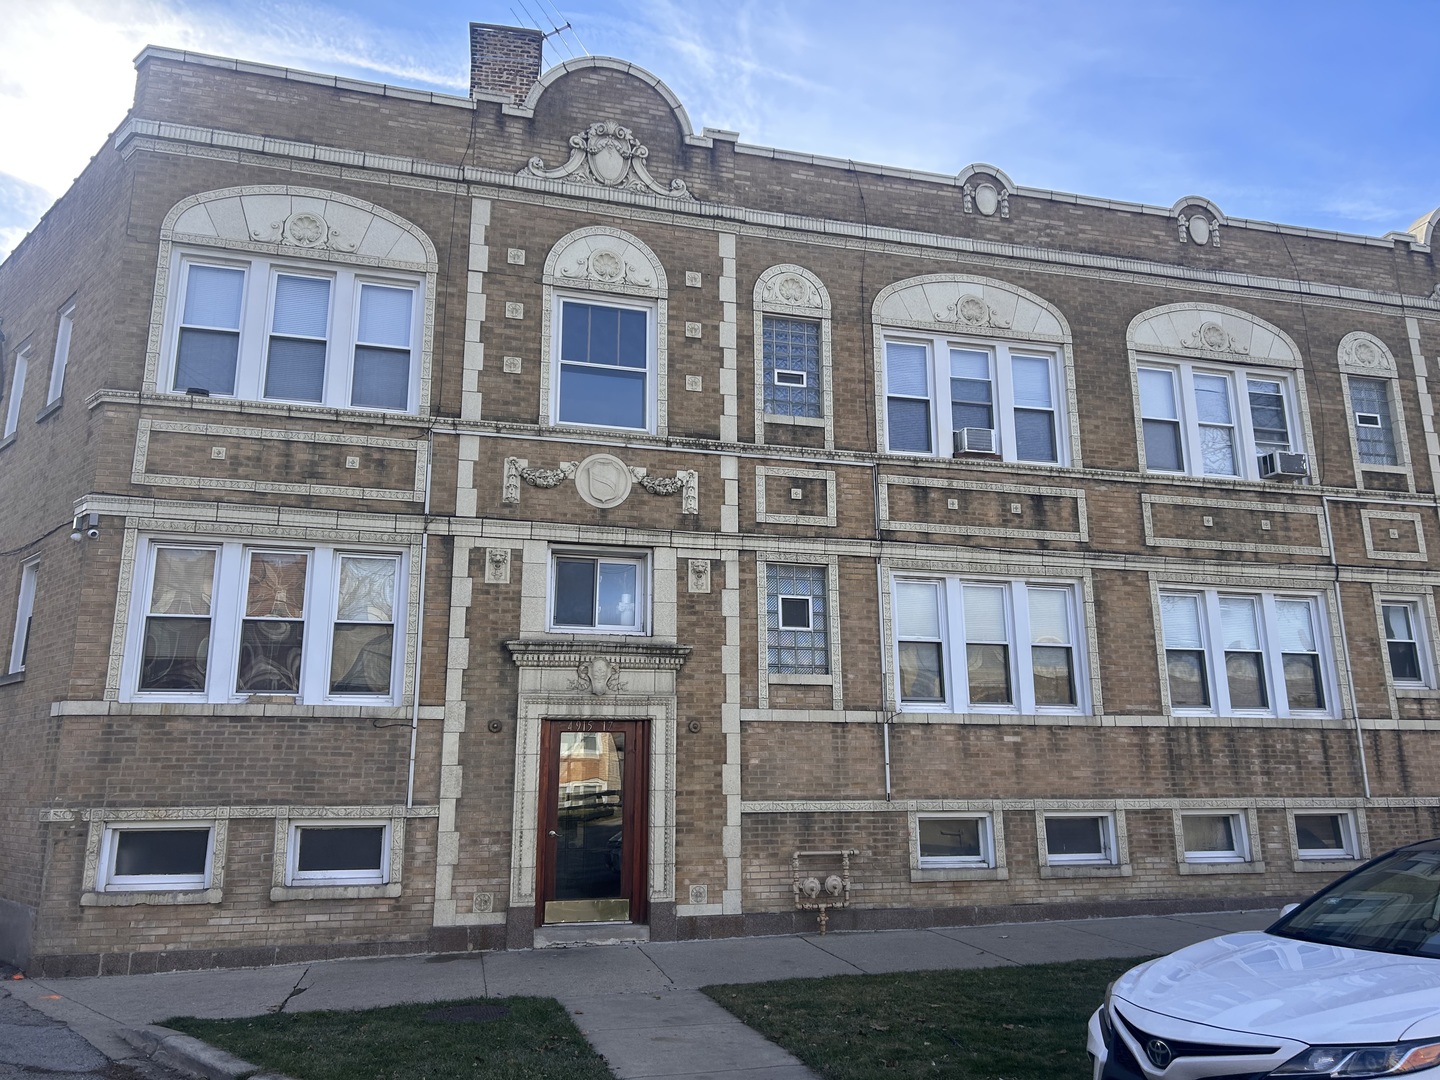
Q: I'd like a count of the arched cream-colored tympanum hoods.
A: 6